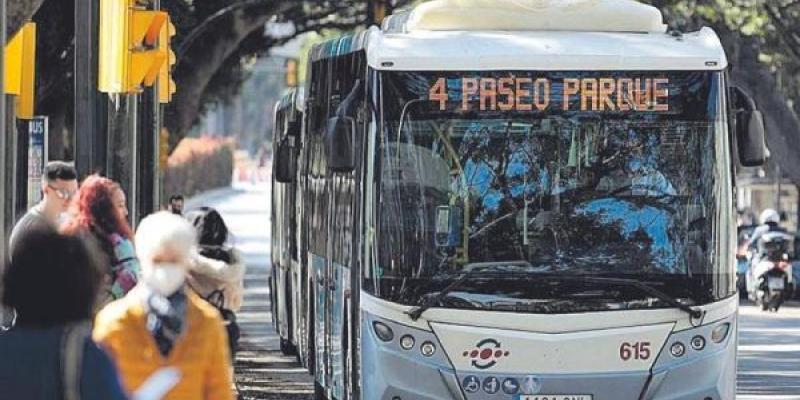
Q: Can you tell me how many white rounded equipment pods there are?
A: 1